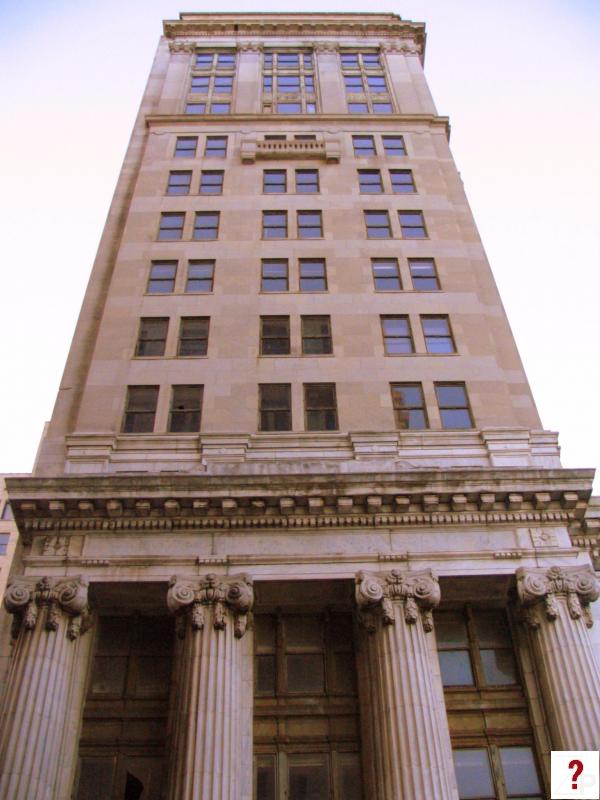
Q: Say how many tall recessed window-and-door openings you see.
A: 3